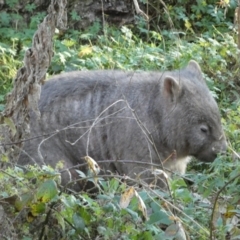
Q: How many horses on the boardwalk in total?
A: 0